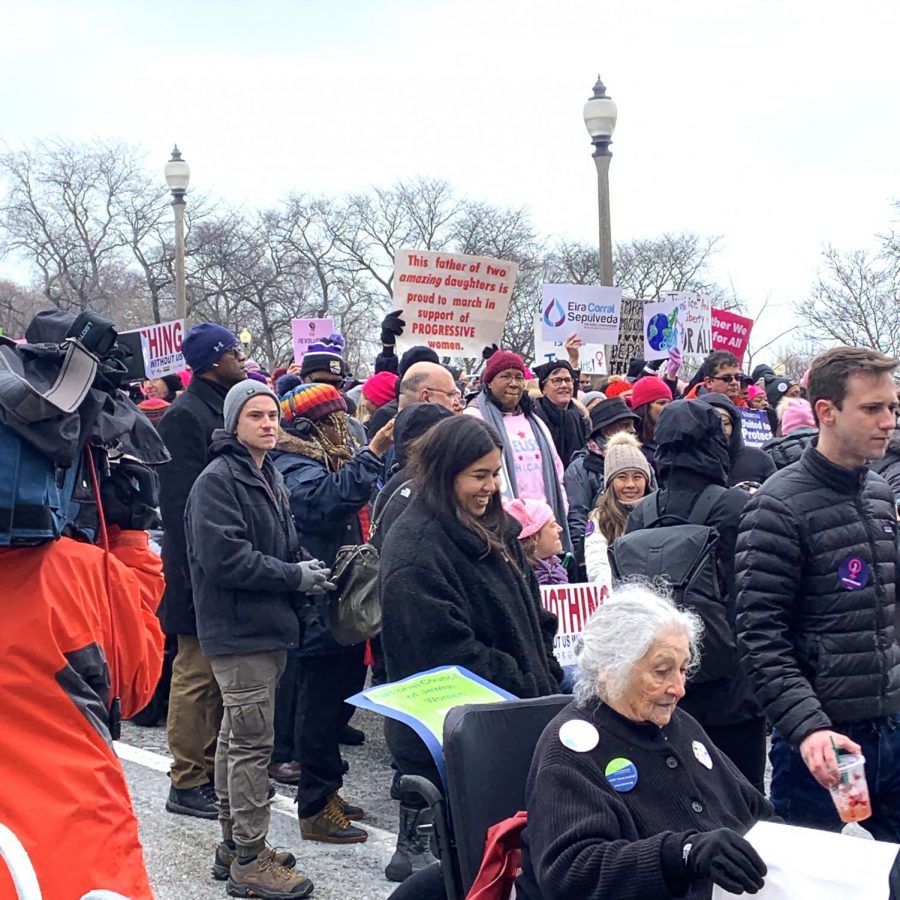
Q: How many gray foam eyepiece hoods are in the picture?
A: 0